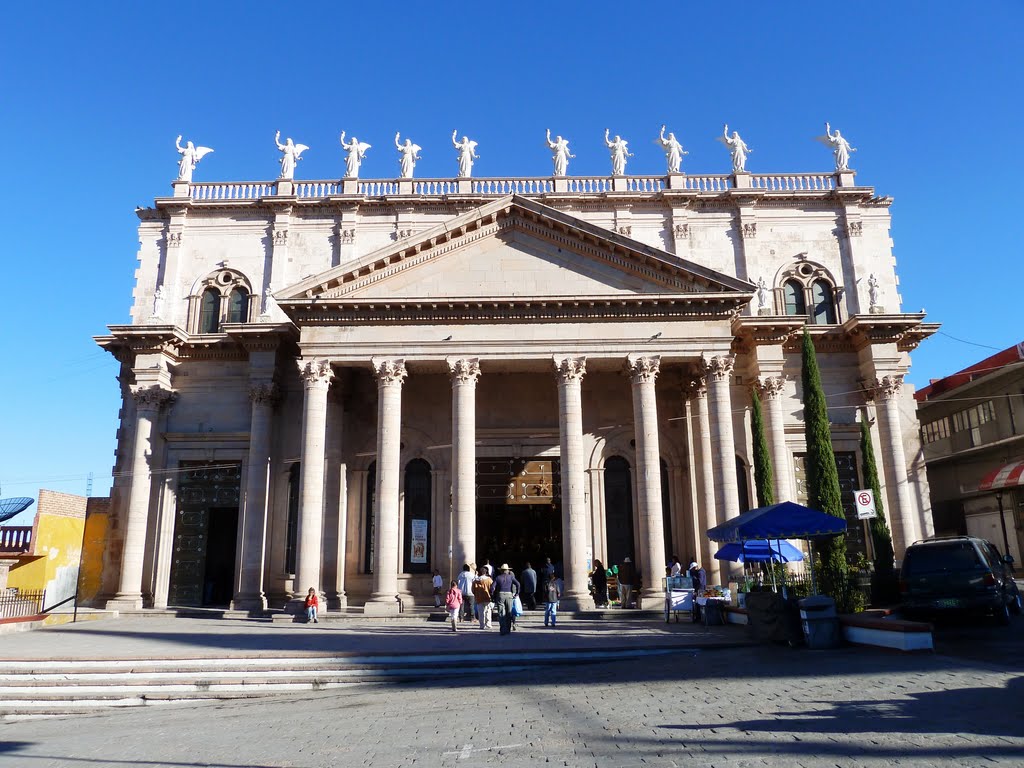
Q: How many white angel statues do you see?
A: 10